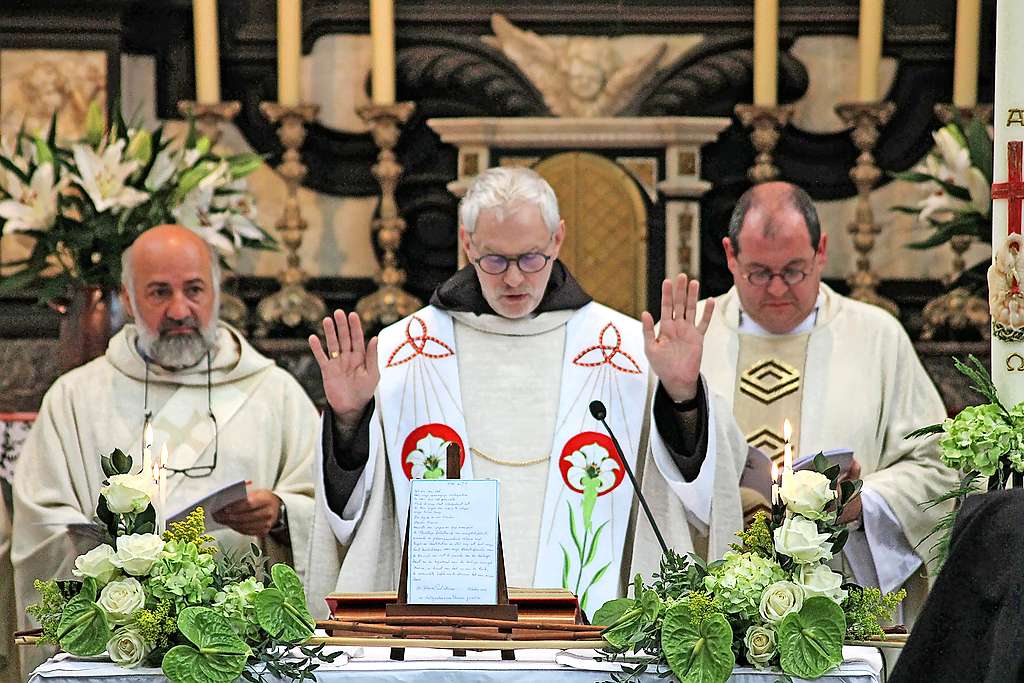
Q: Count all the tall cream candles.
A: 6